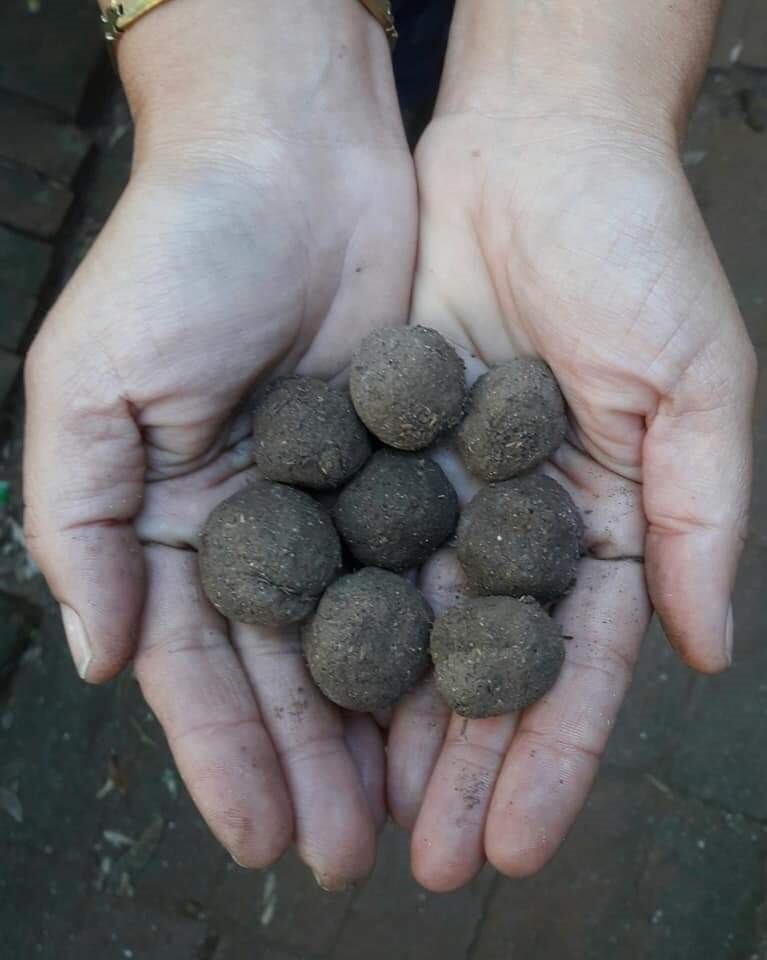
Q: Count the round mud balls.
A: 8